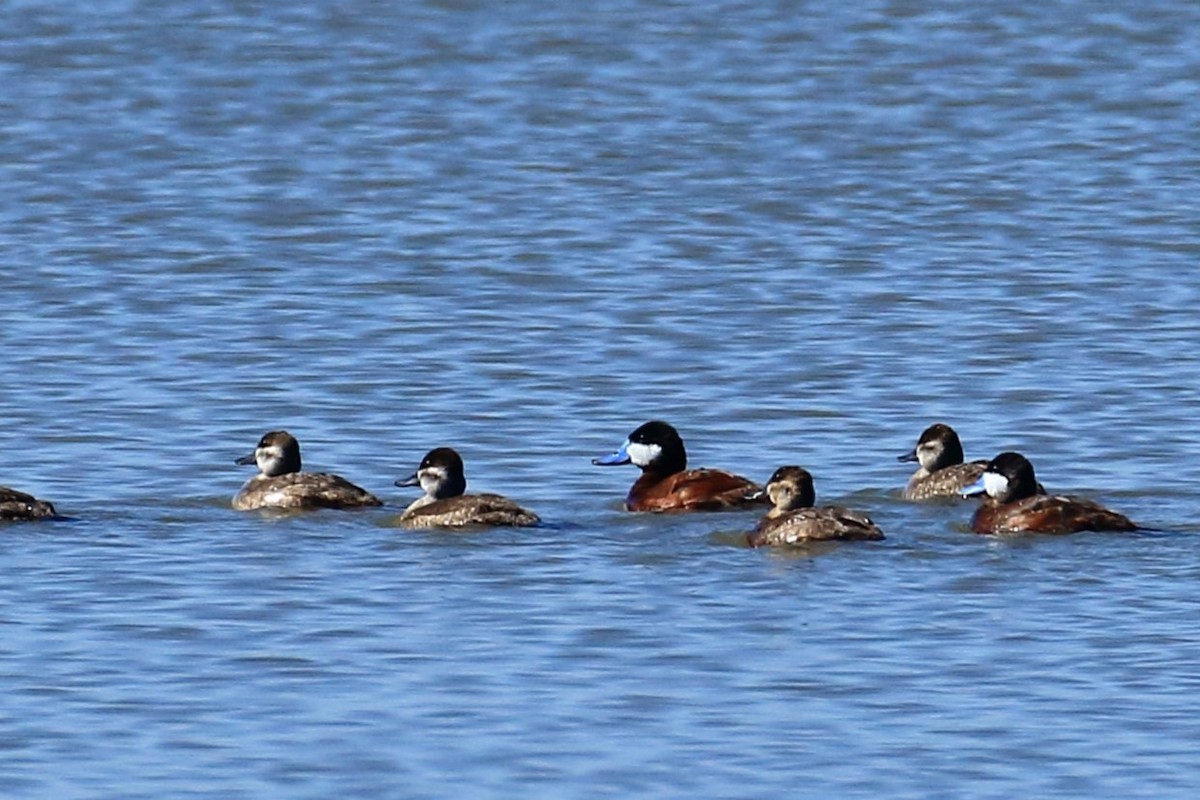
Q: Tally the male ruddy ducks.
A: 2